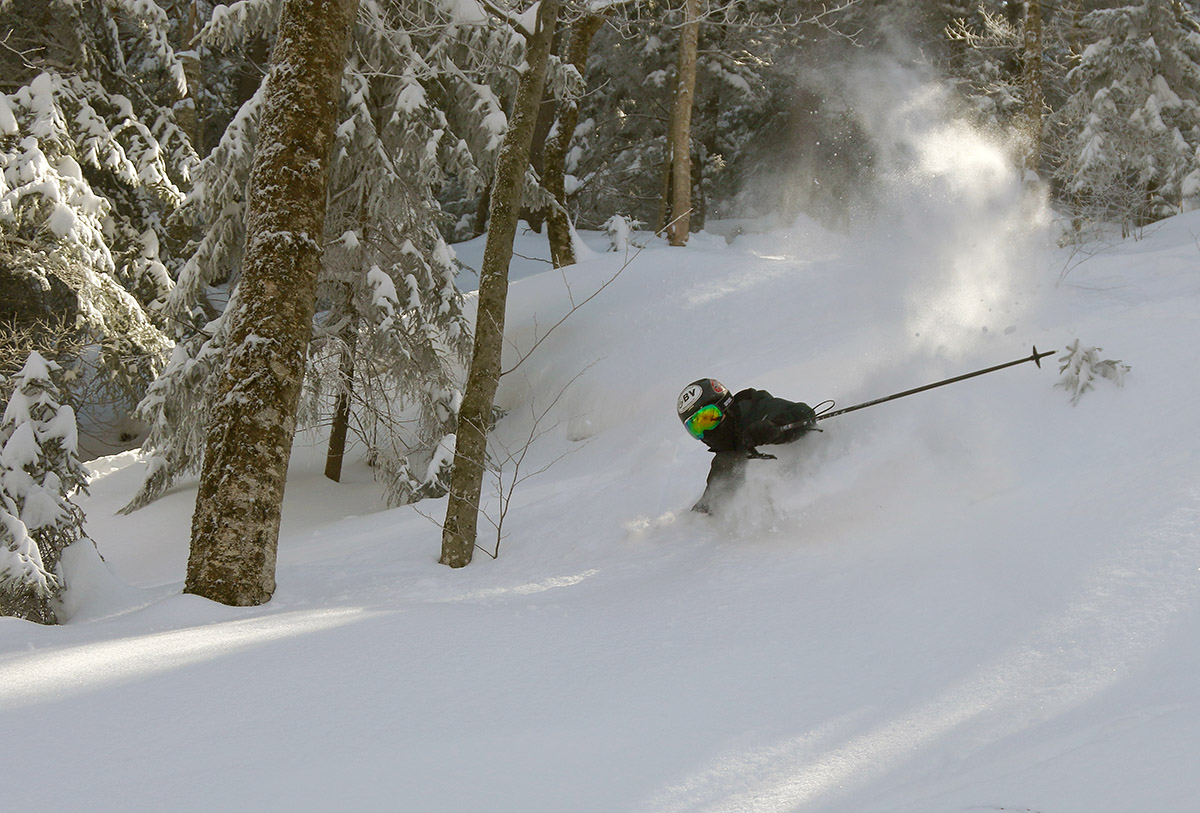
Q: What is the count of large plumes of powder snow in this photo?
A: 1